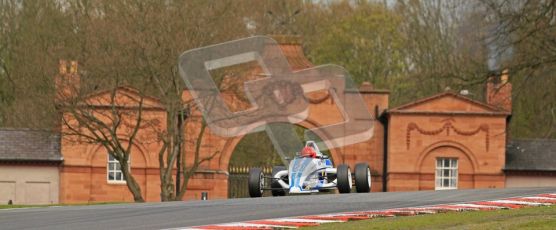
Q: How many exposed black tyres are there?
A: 4